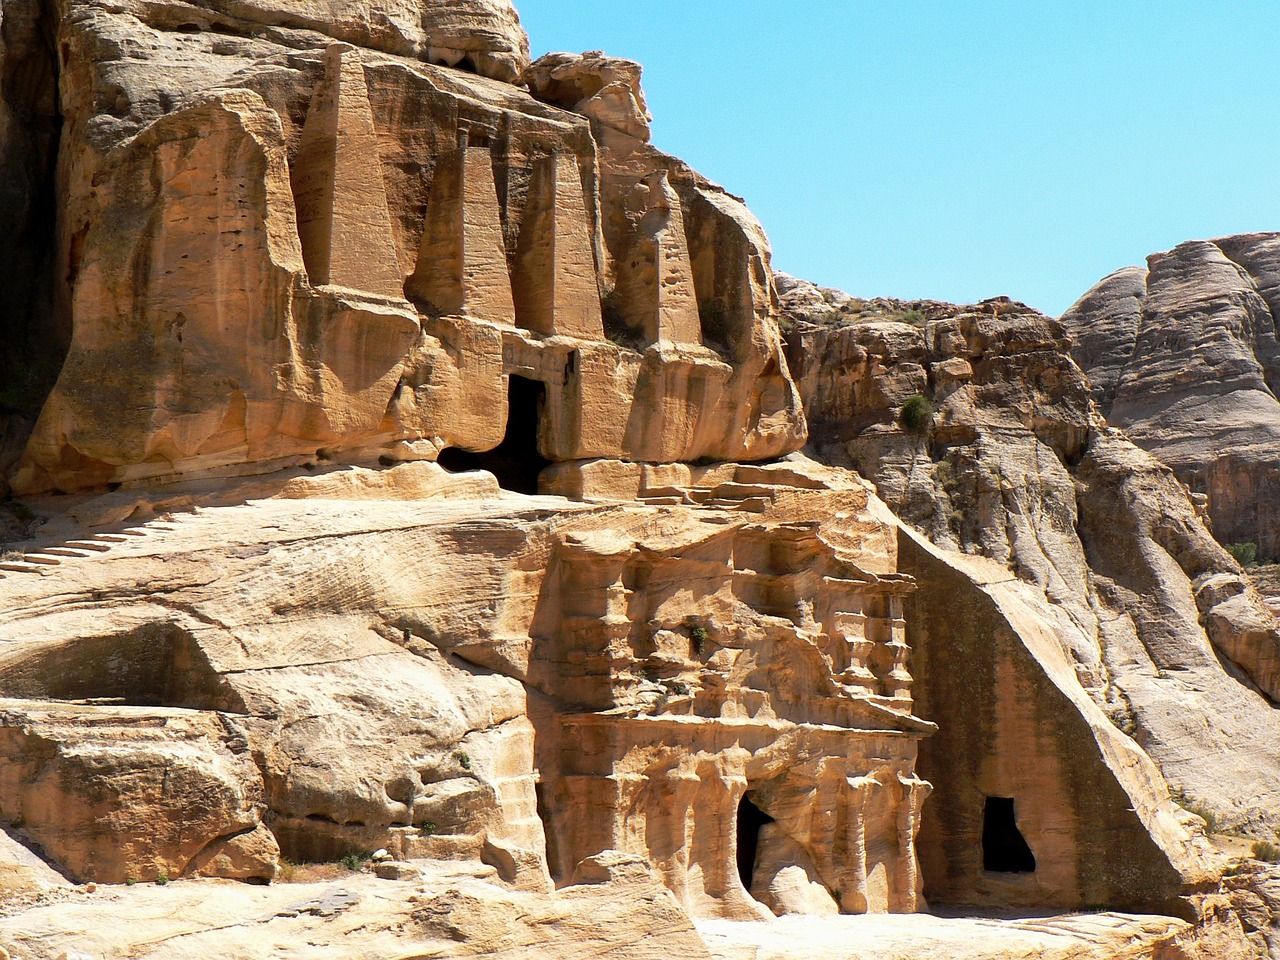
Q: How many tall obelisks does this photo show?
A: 4